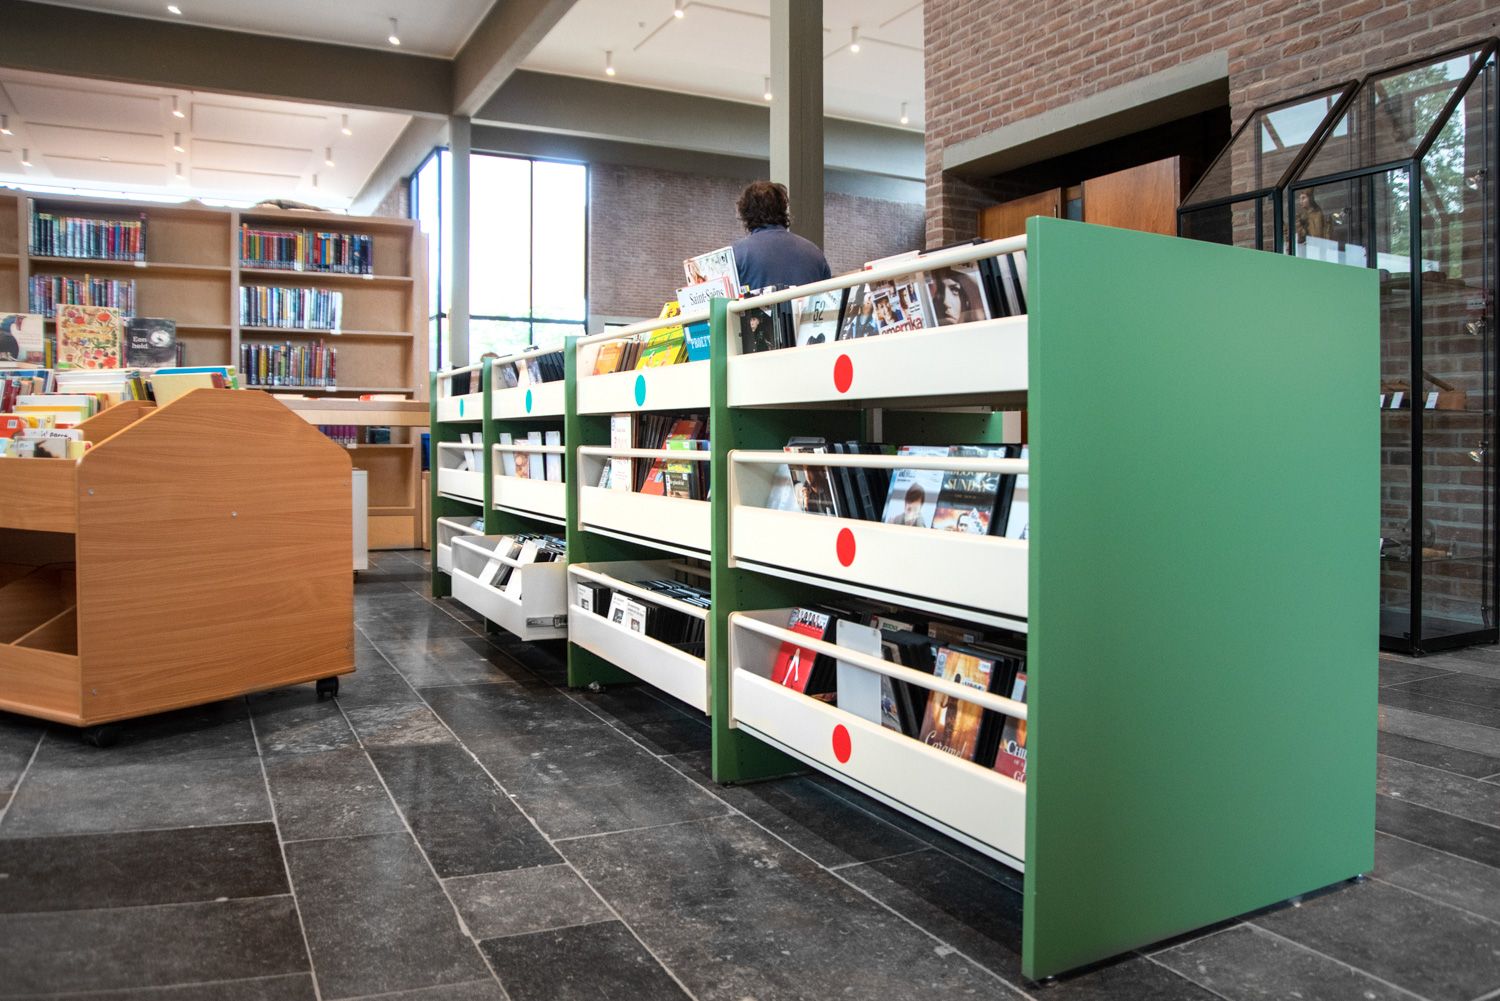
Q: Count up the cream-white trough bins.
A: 12